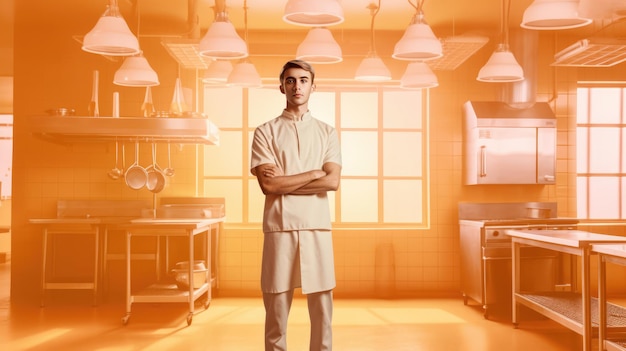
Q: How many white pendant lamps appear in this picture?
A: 12